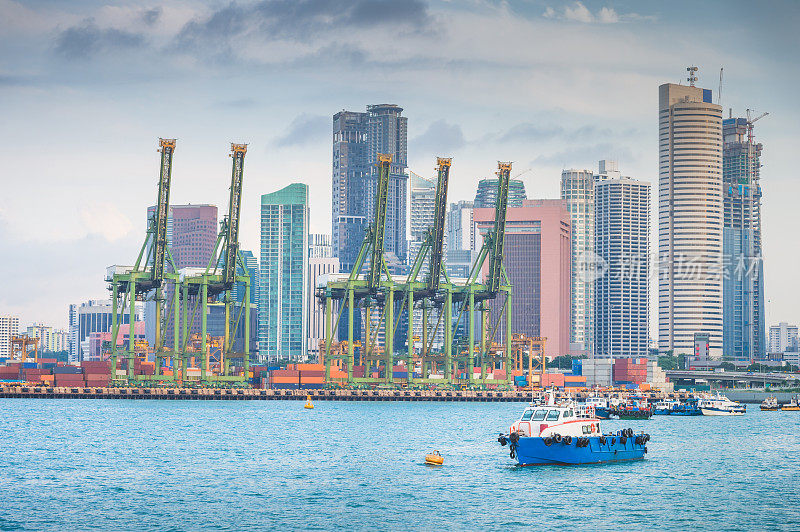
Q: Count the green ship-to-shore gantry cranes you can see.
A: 5